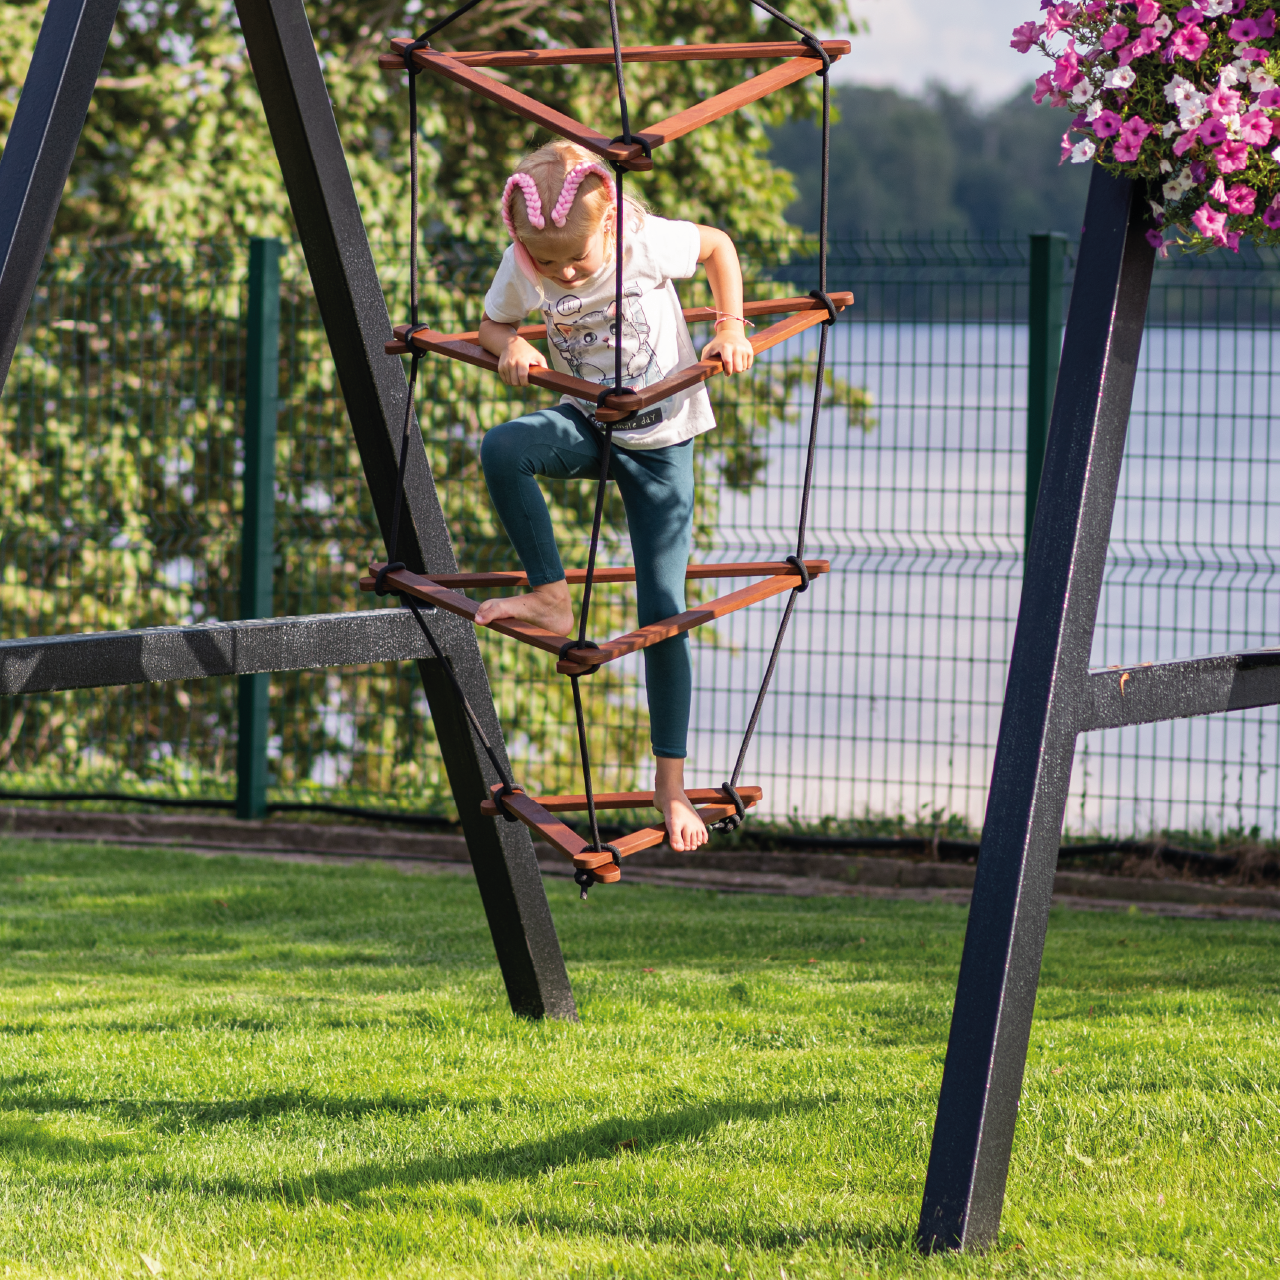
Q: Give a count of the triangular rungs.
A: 4